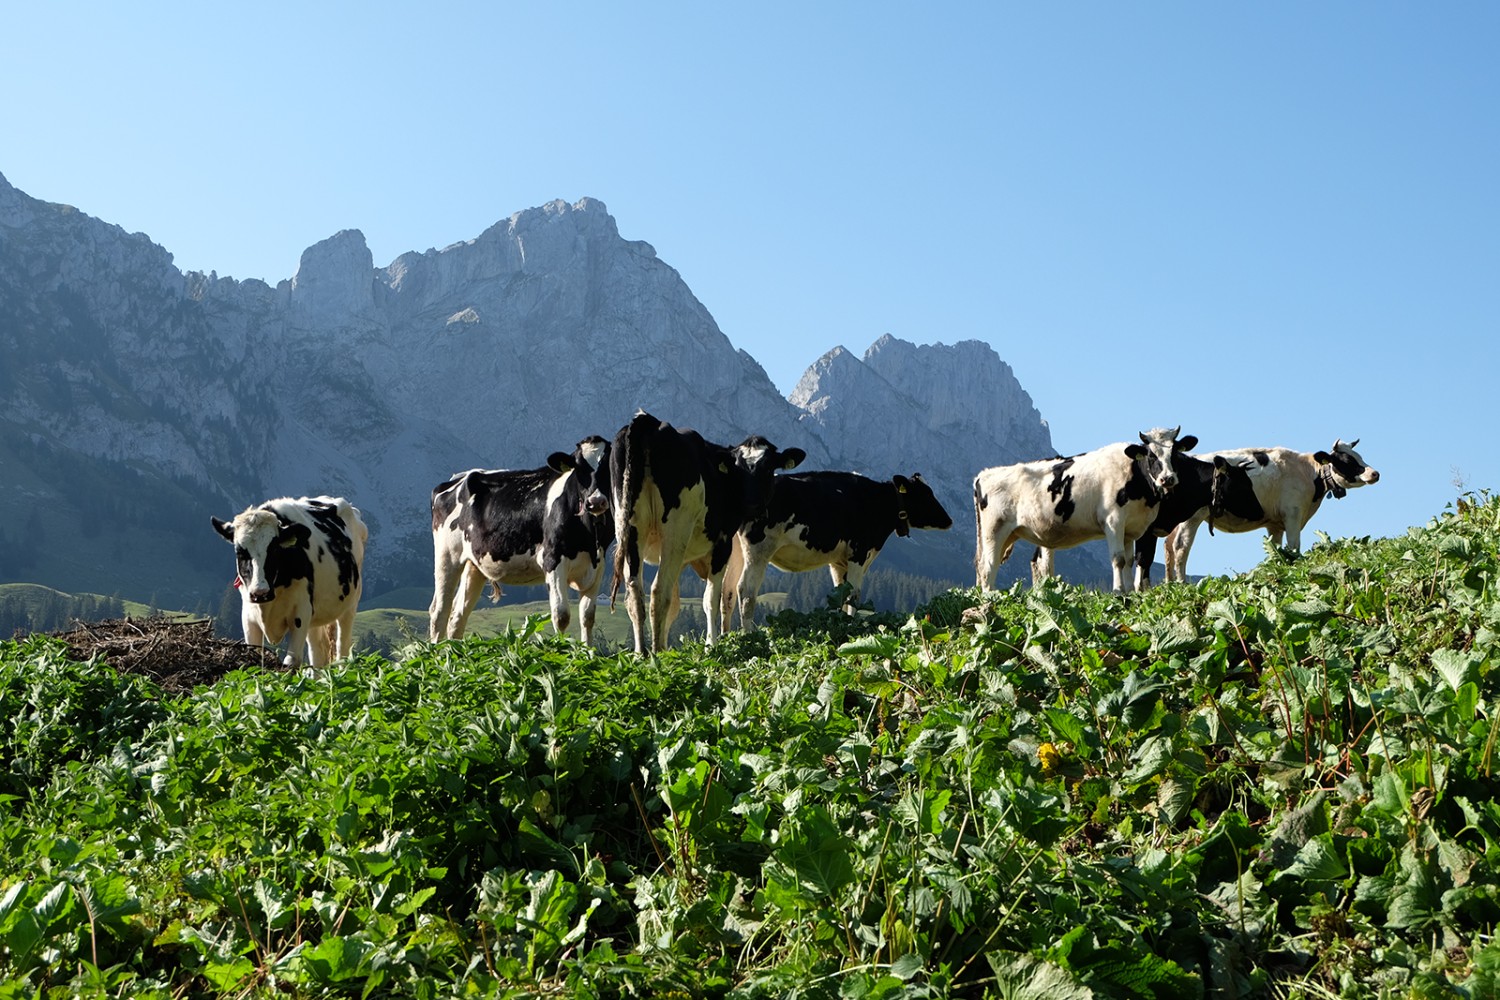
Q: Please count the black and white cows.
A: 7